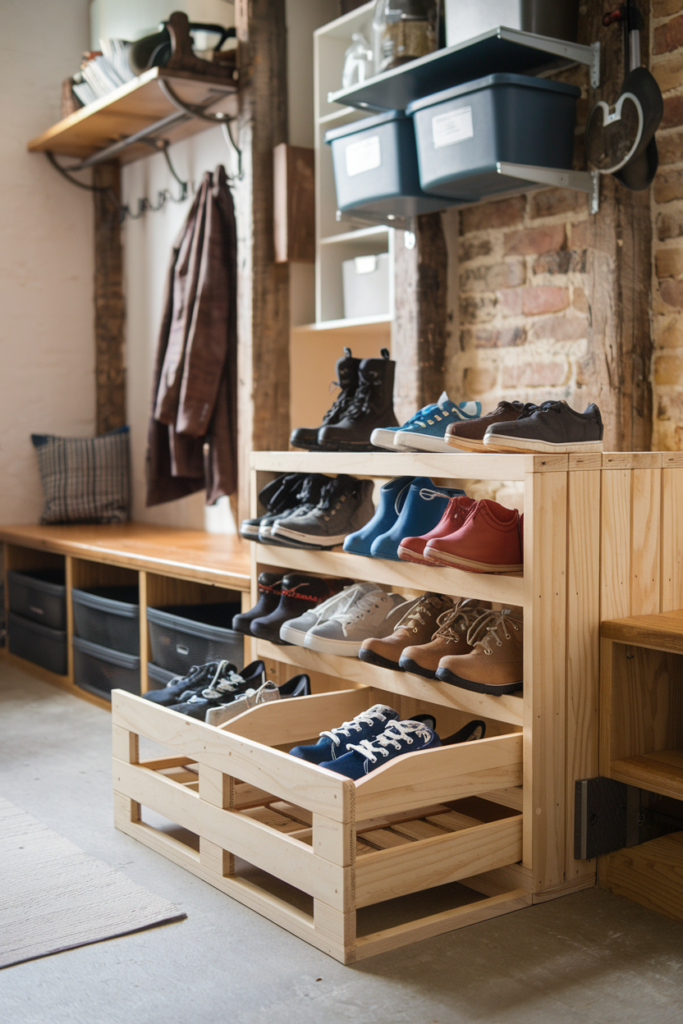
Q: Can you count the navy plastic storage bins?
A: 2